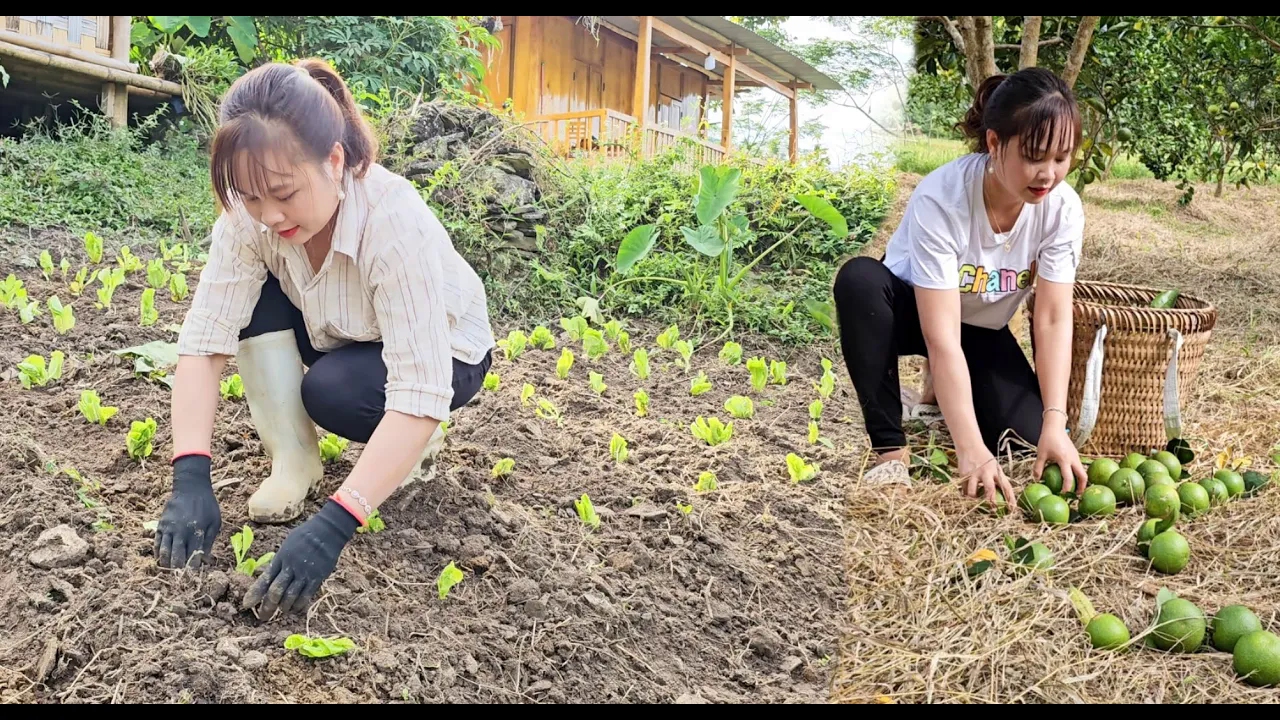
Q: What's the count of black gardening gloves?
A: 2